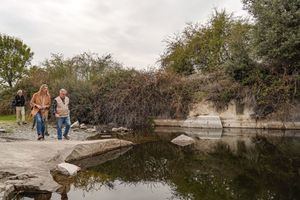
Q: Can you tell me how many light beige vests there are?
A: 1